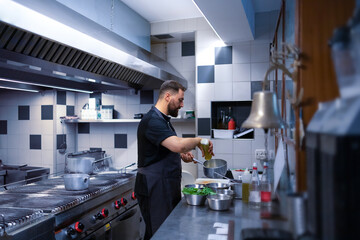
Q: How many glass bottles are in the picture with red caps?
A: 2